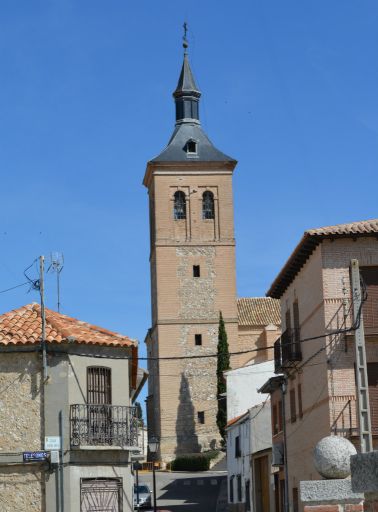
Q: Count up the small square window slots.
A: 3